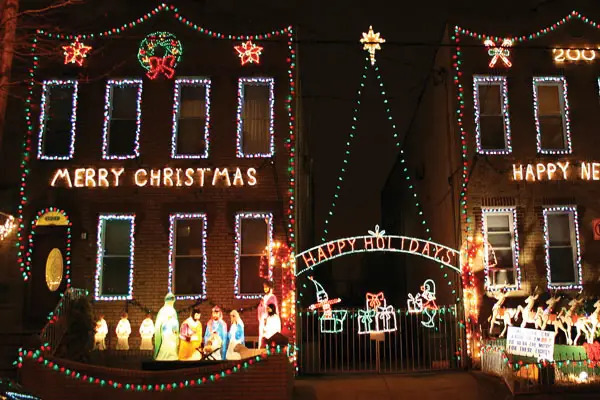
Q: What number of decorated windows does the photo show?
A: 11